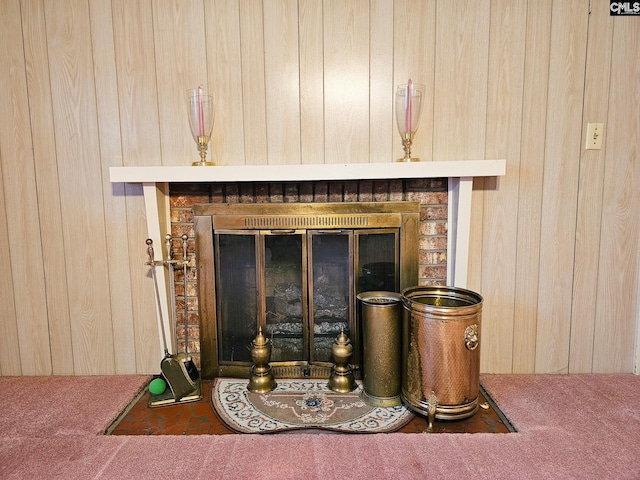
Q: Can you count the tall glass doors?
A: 4